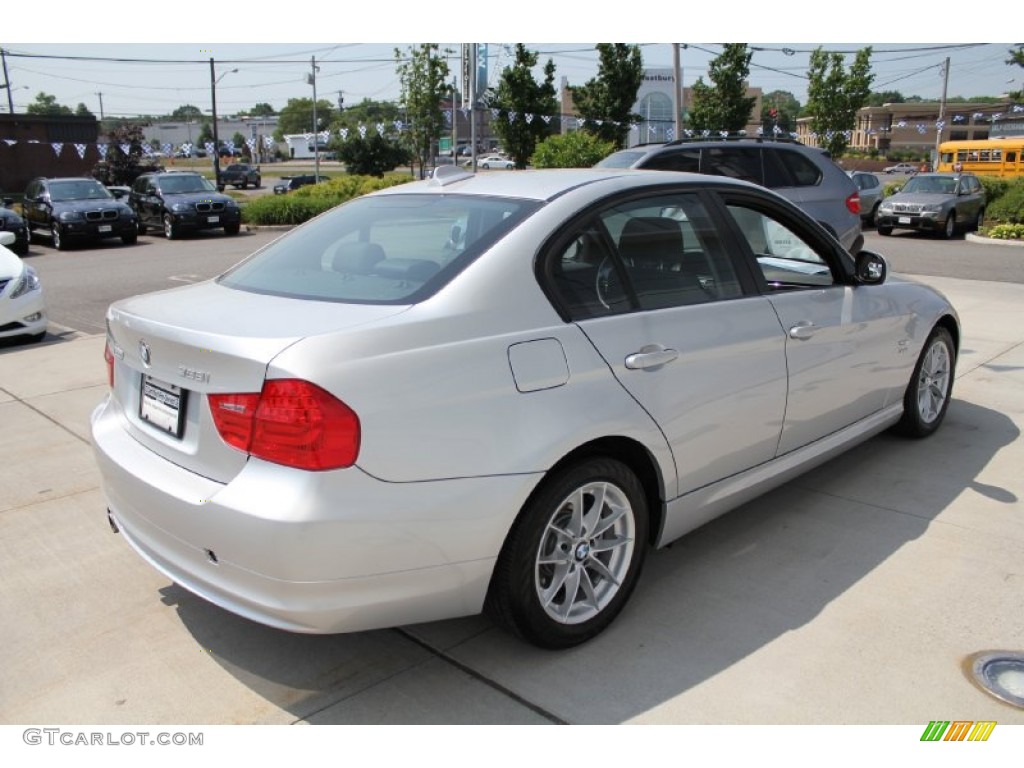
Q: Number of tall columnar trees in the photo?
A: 5